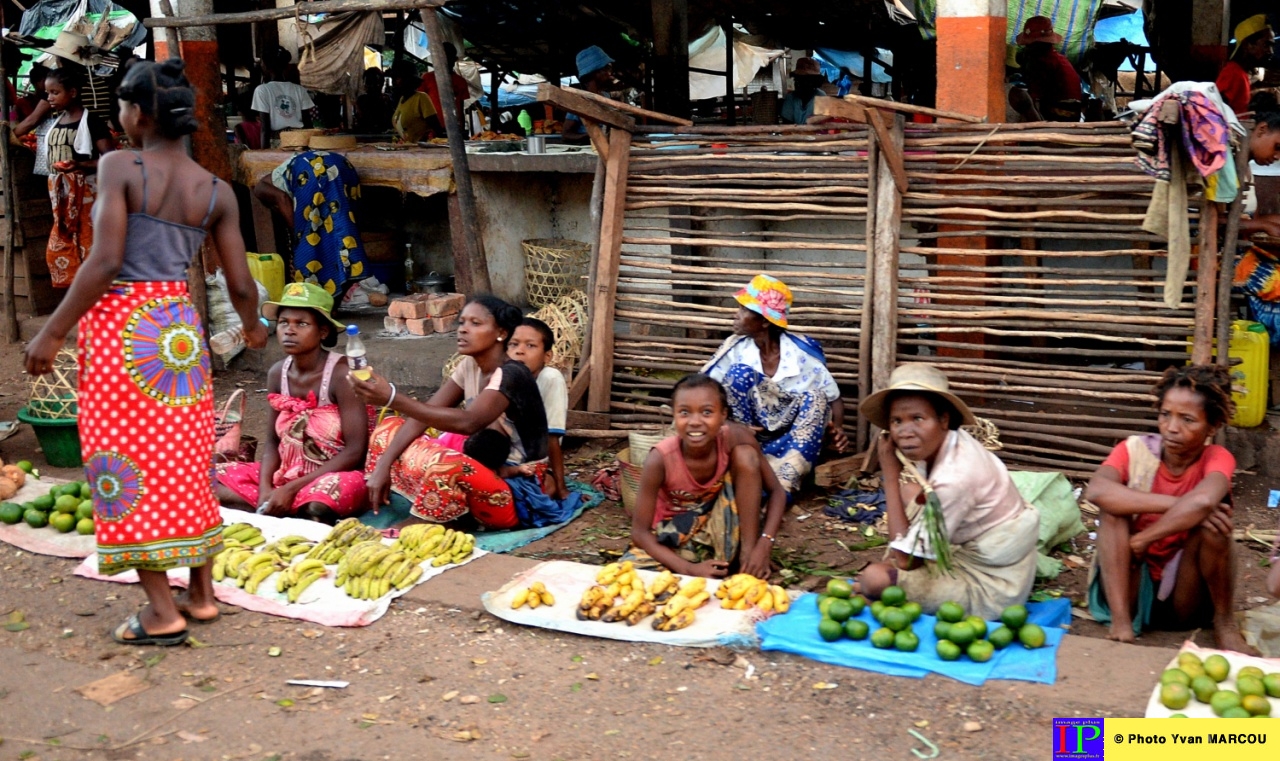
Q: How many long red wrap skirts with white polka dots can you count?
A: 1